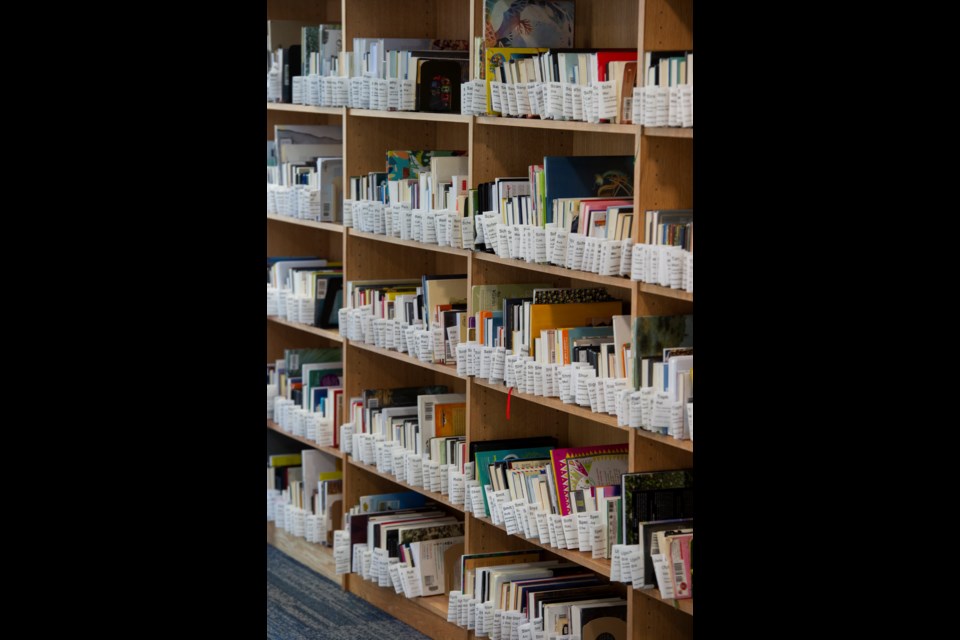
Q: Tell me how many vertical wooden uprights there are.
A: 3